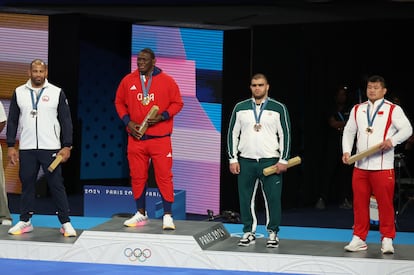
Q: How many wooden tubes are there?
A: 4